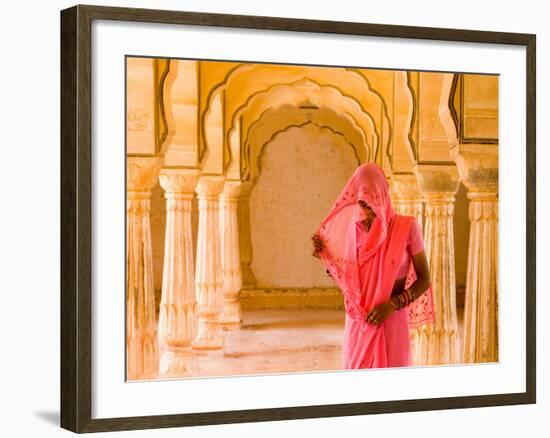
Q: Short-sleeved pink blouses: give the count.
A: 1